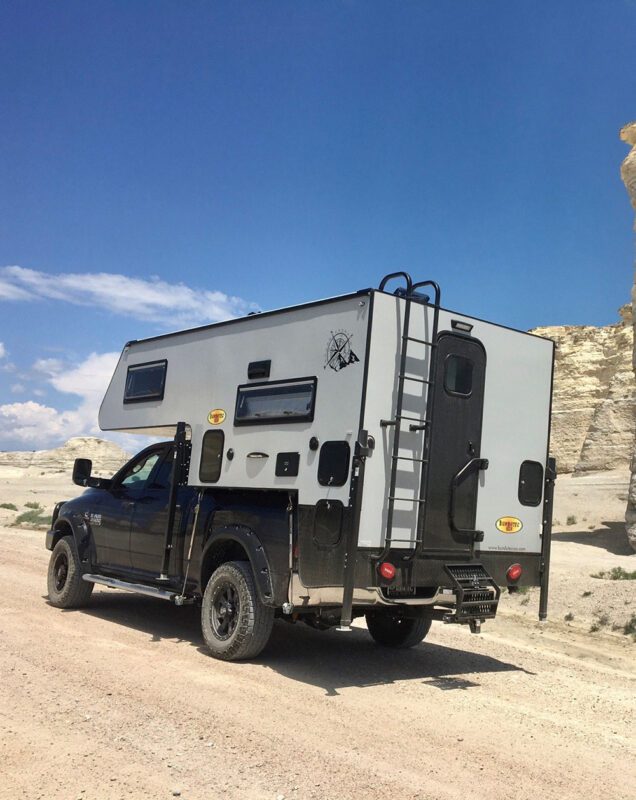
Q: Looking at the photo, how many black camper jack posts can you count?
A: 3